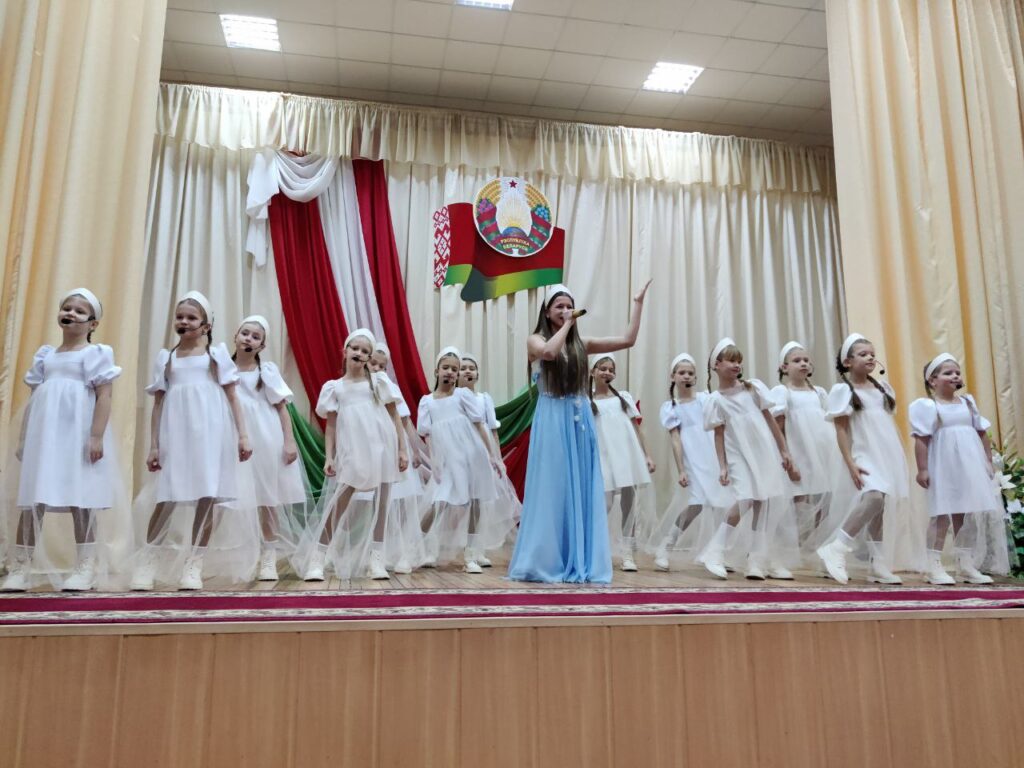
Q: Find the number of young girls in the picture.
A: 13